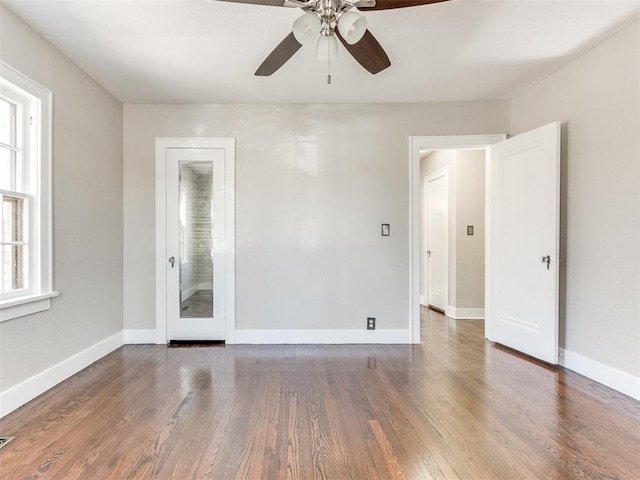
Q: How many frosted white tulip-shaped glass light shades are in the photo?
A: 3